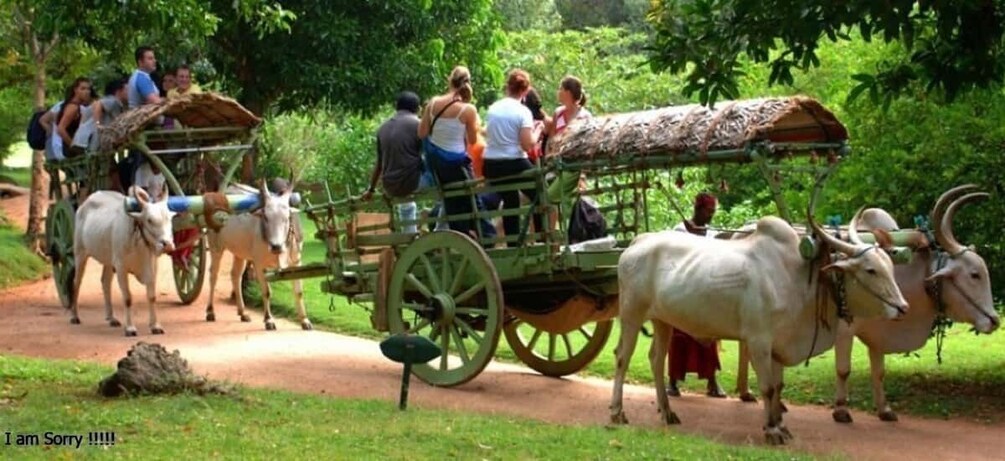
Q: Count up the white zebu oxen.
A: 4